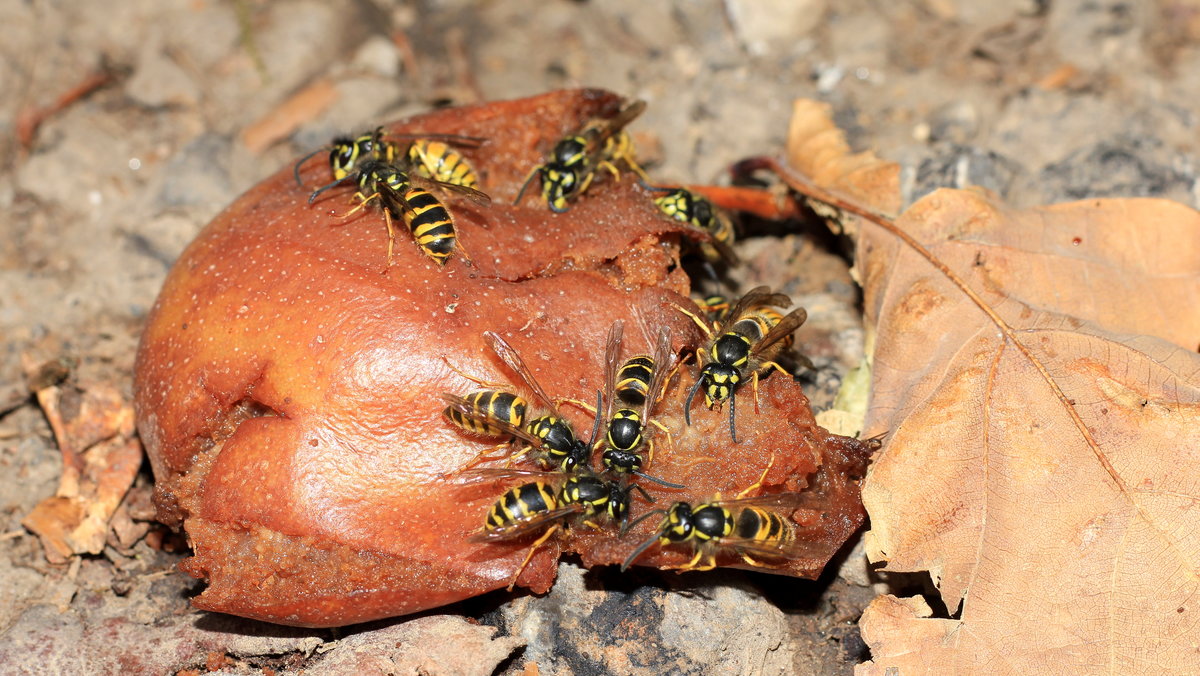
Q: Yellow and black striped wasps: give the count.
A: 10